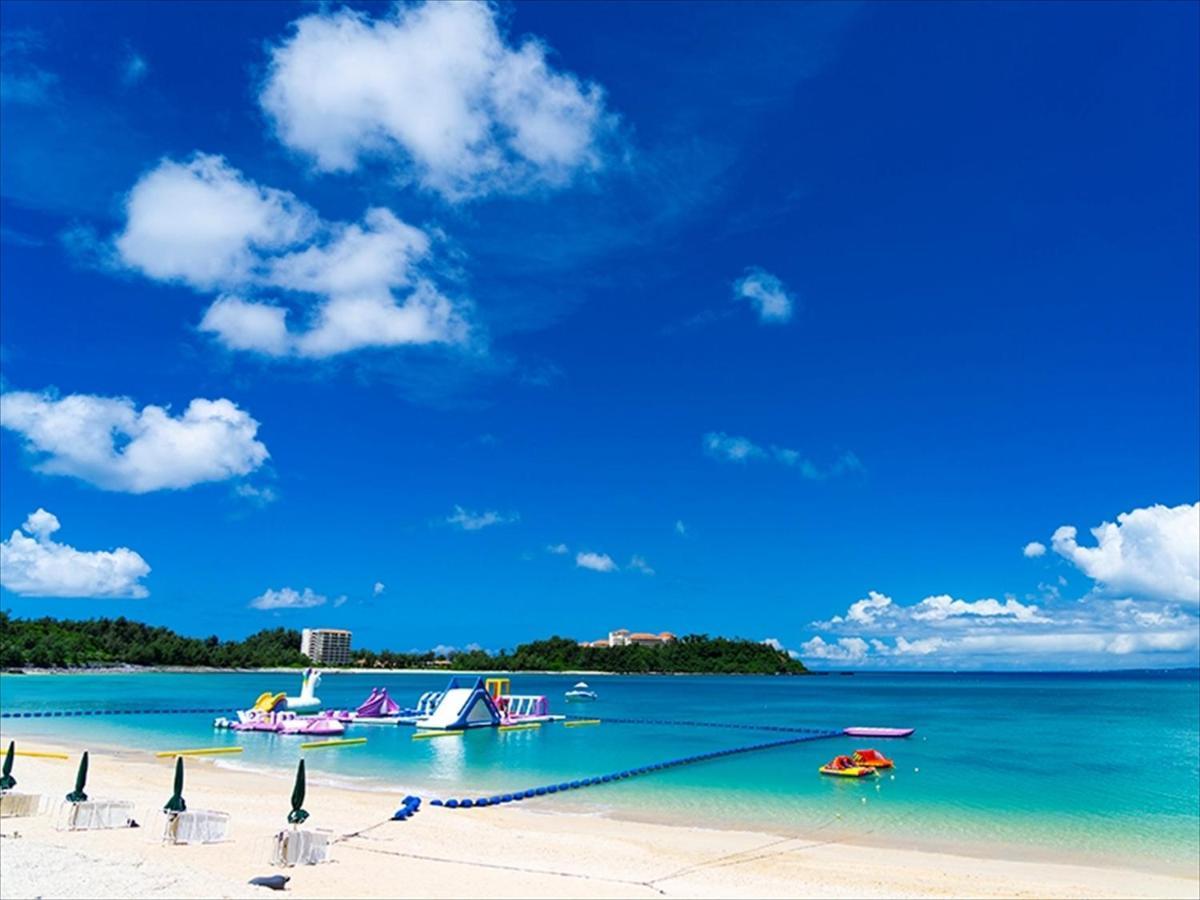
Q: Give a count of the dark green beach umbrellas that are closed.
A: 4